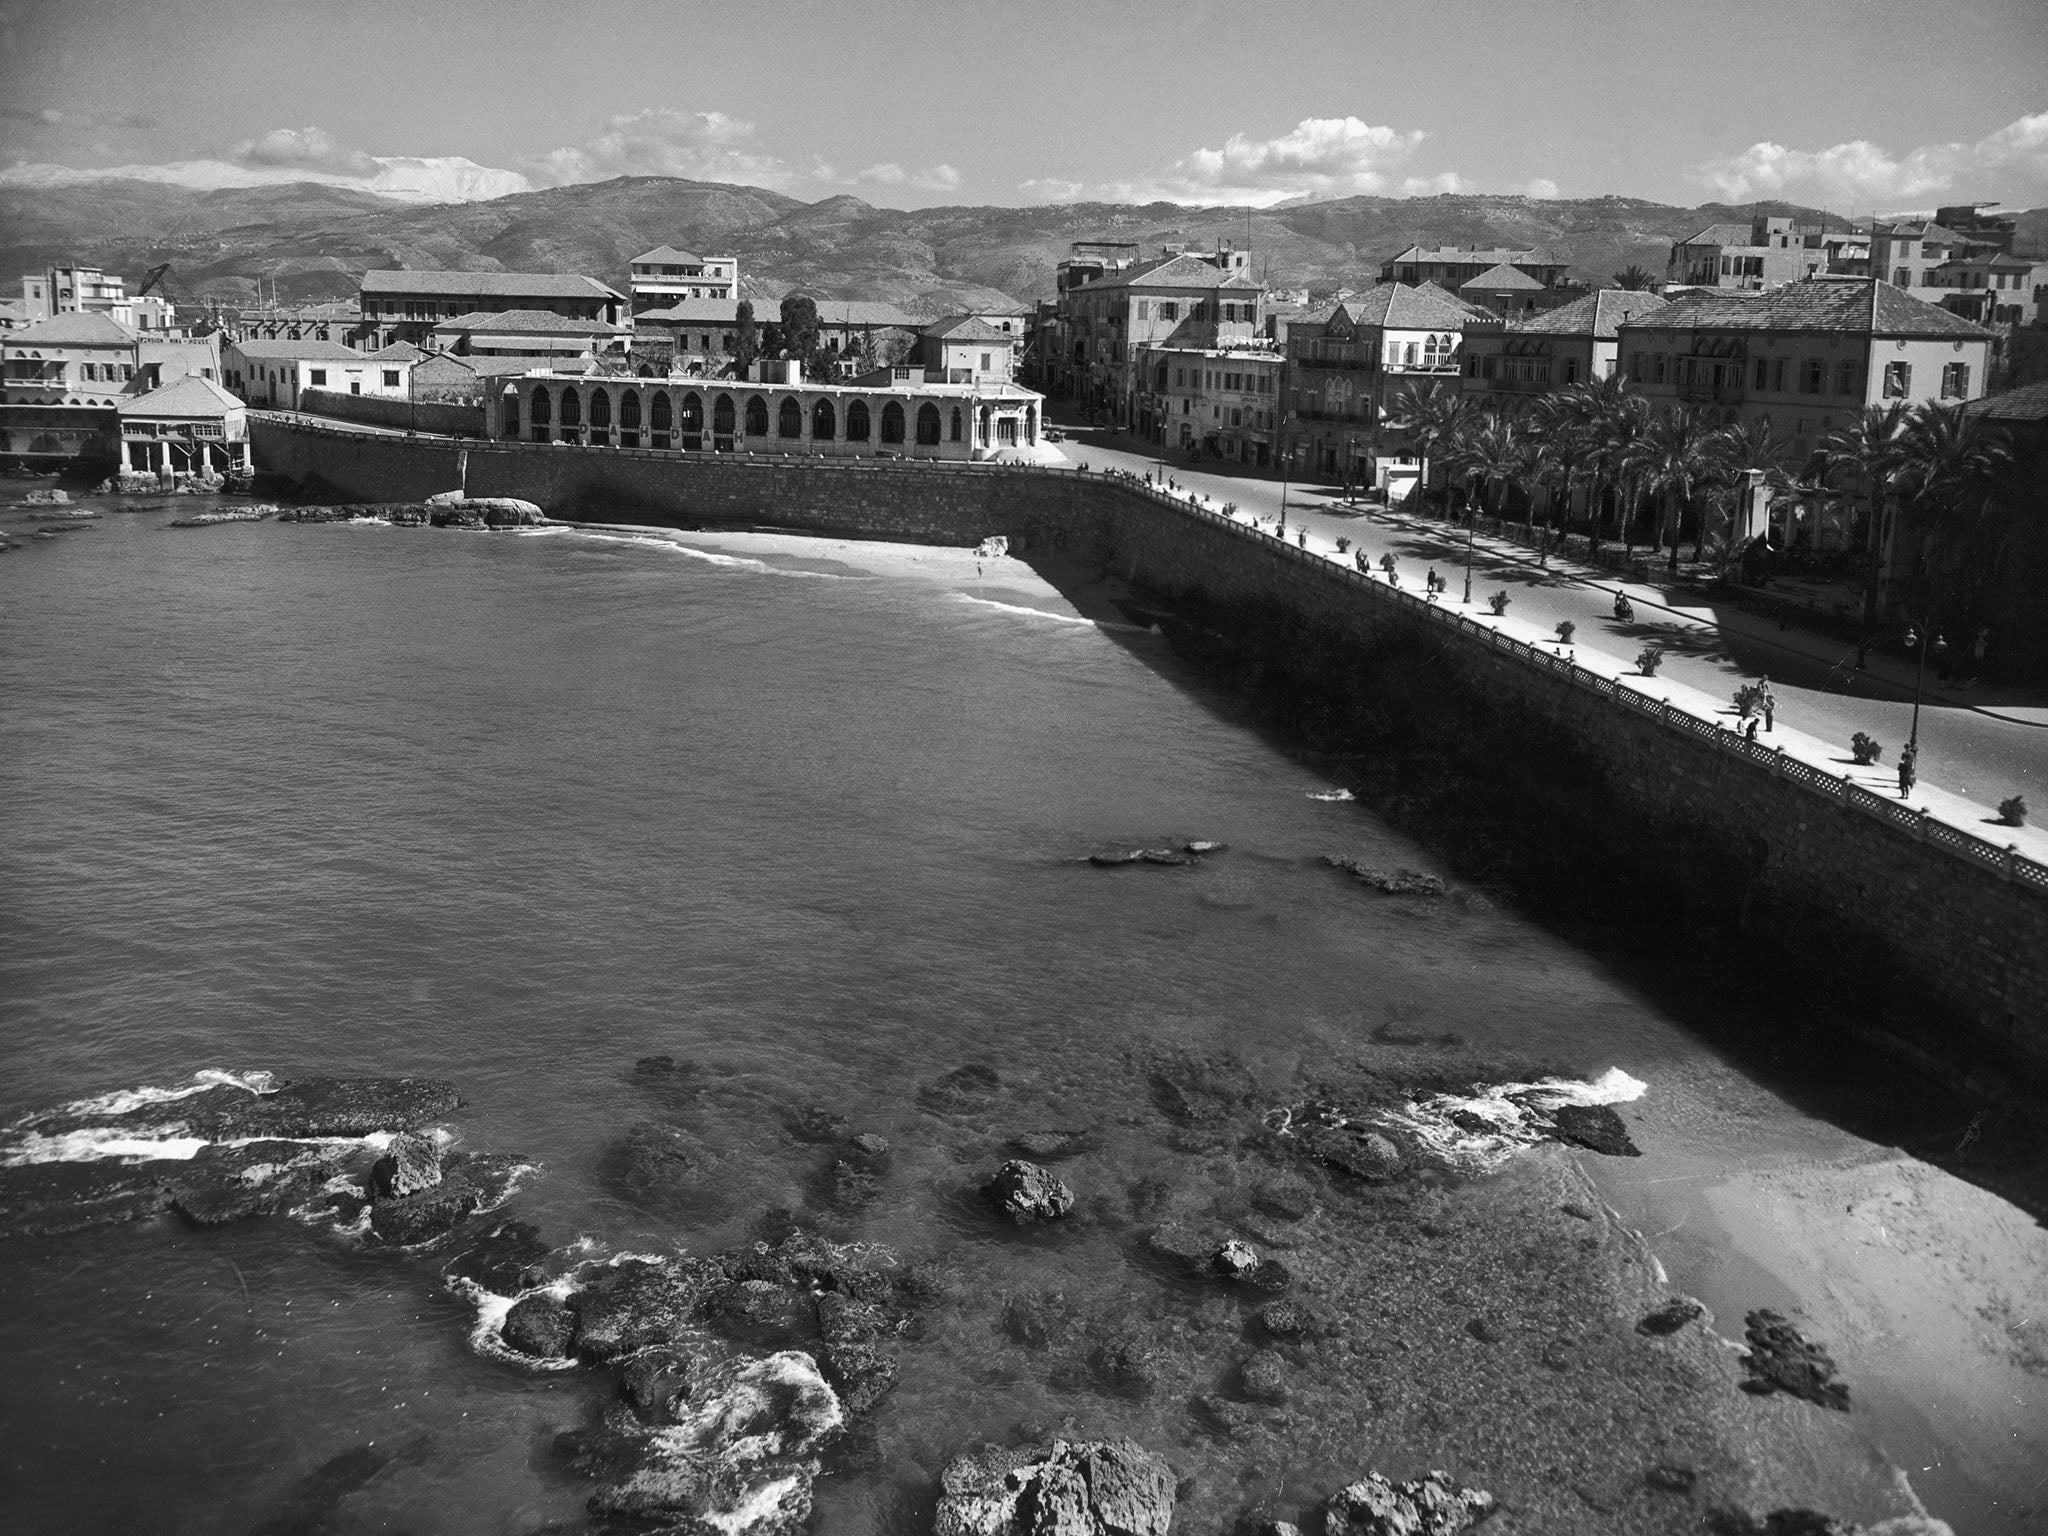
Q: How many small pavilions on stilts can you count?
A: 1